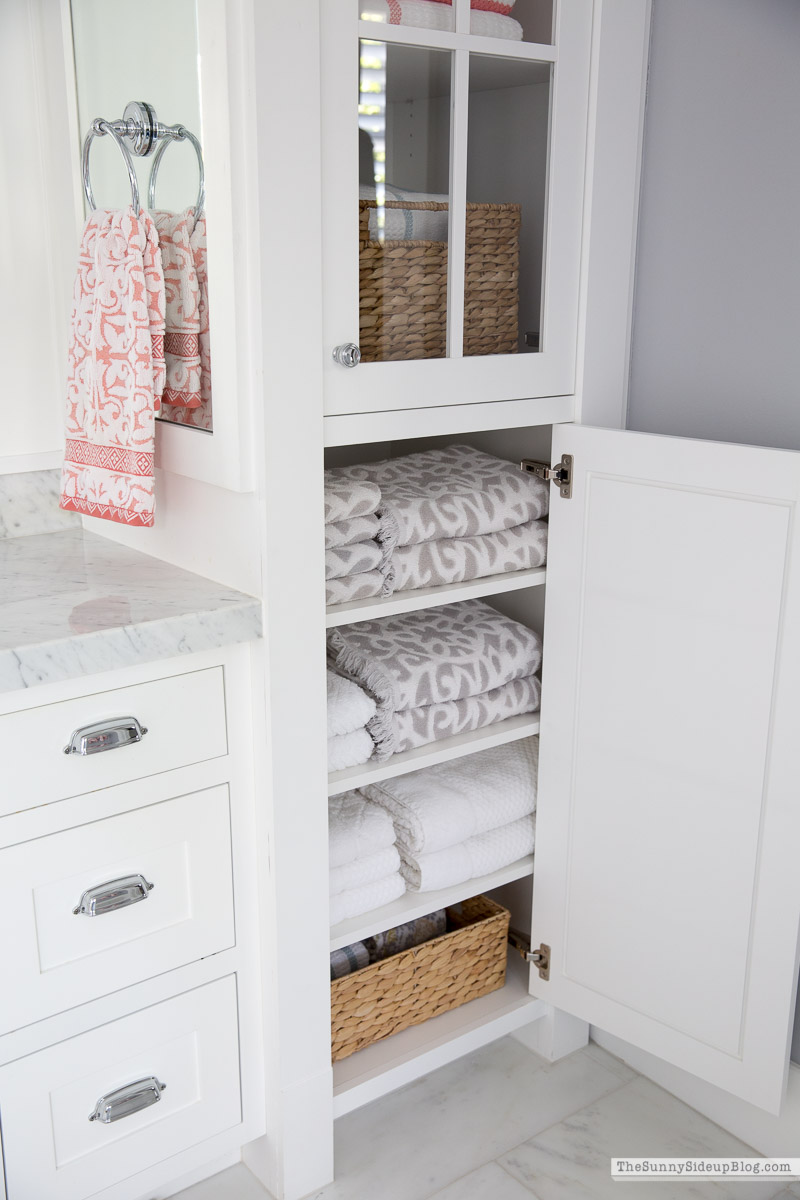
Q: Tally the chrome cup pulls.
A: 3